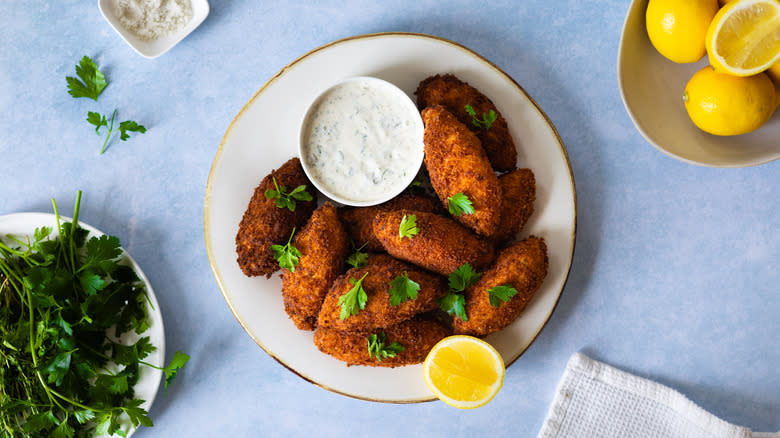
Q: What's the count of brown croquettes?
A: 10